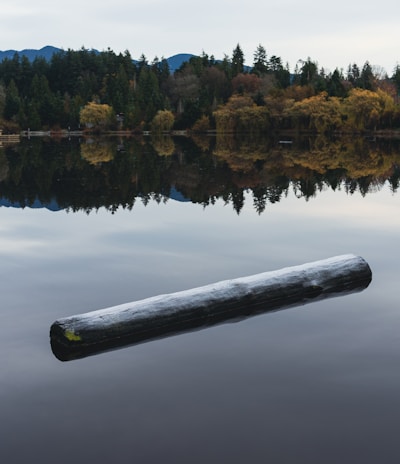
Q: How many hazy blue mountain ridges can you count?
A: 2